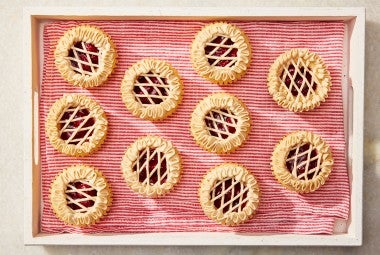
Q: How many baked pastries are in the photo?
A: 10